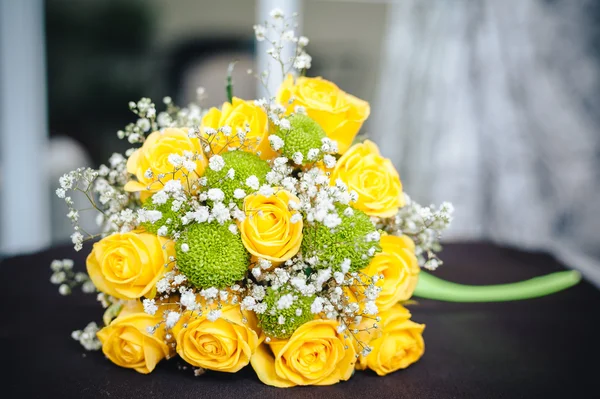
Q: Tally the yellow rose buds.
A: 11